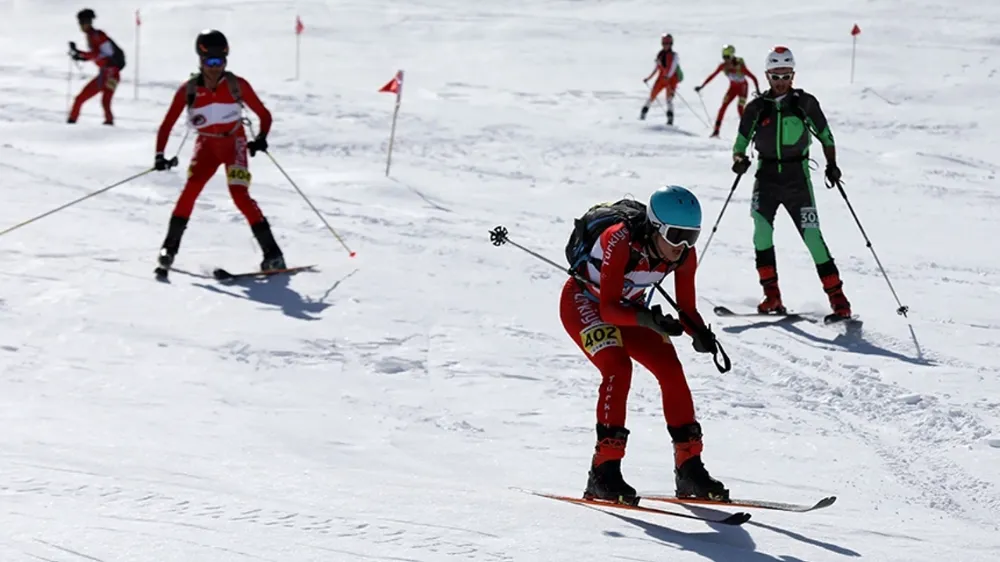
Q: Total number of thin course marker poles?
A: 4